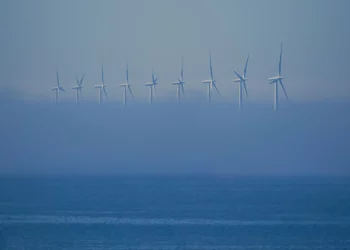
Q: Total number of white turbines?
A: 9